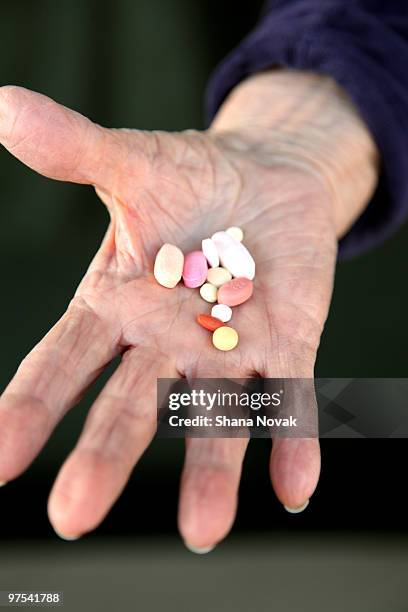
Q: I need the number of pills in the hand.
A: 11